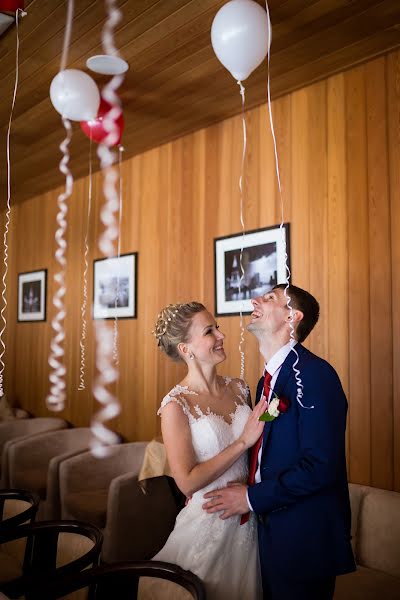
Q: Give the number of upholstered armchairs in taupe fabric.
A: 3